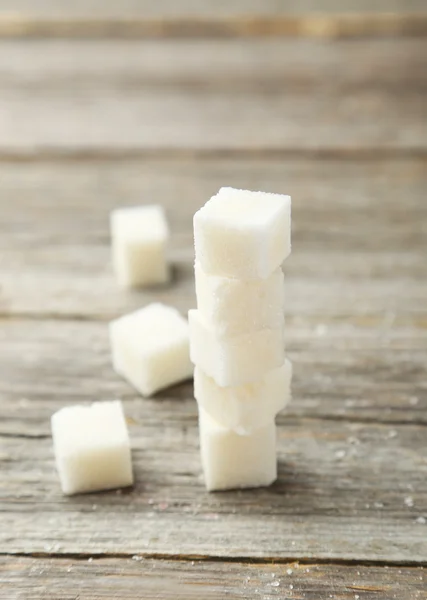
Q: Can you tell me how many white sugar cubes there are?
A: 8